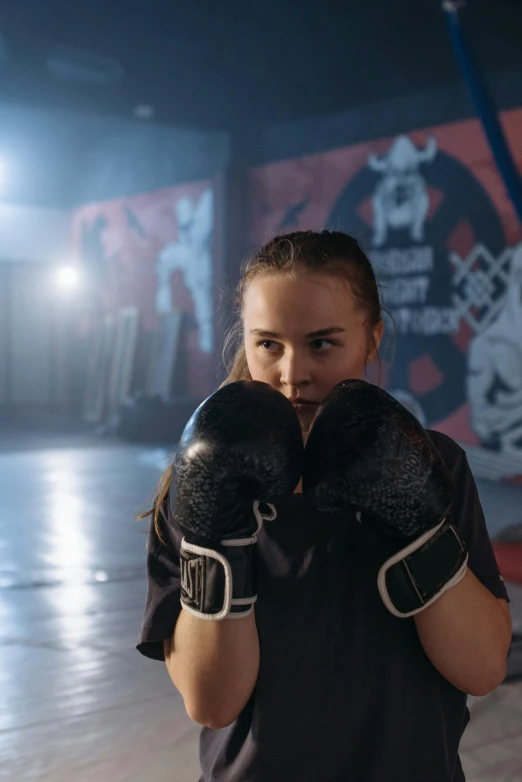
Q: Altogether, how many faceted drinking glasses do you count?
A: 0